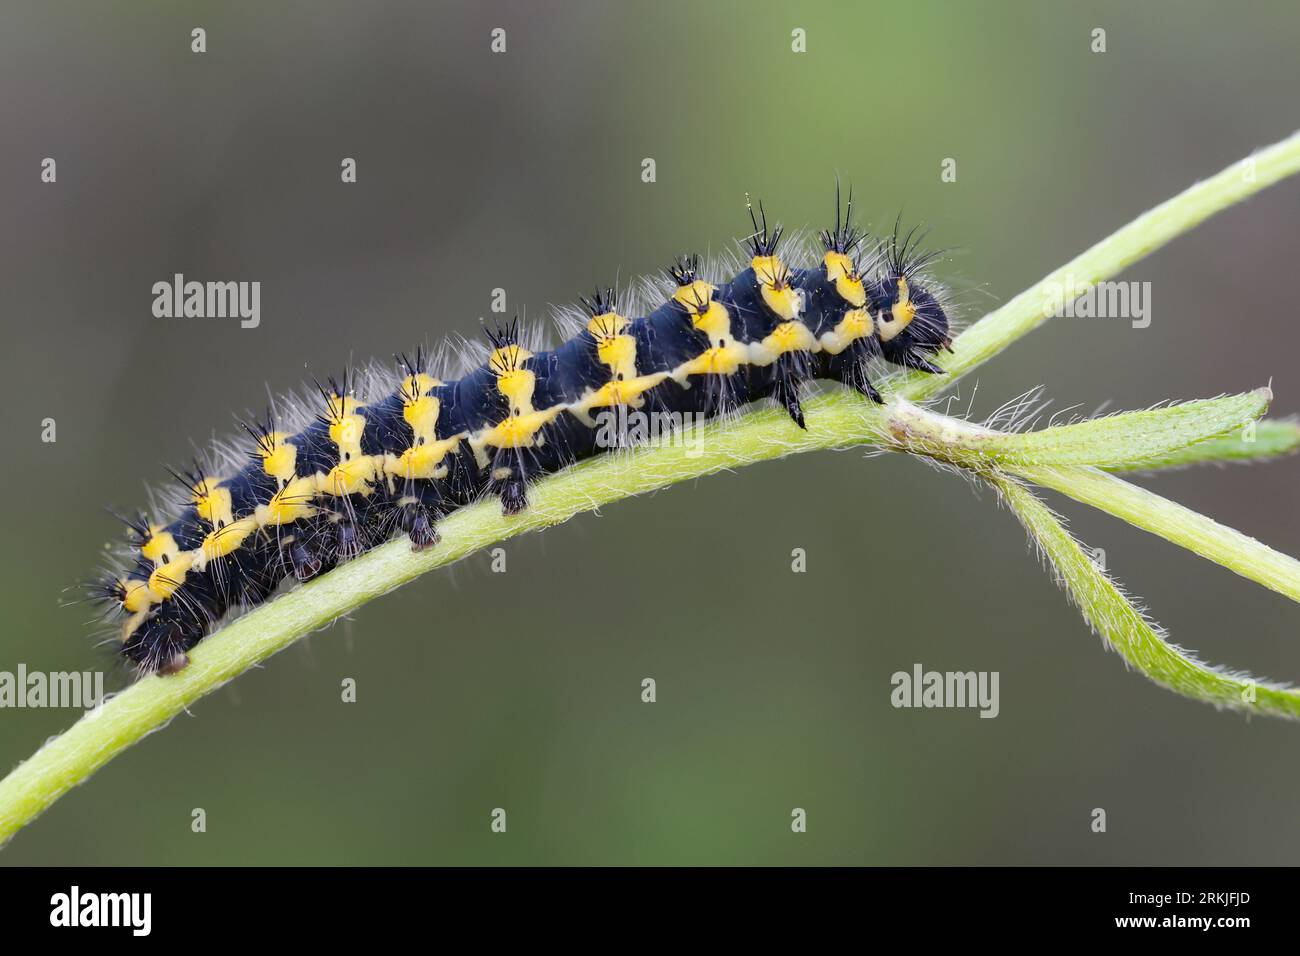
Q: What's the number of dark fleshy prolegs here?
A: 5